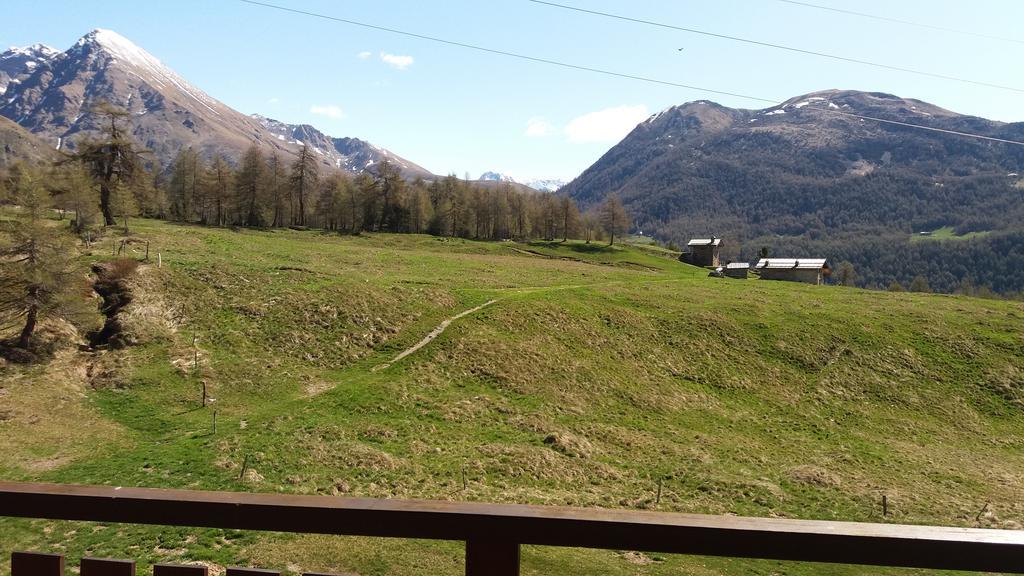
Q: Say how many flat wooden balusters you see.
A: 5